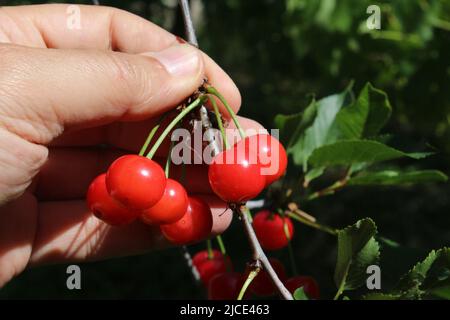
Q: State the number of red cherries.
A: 11